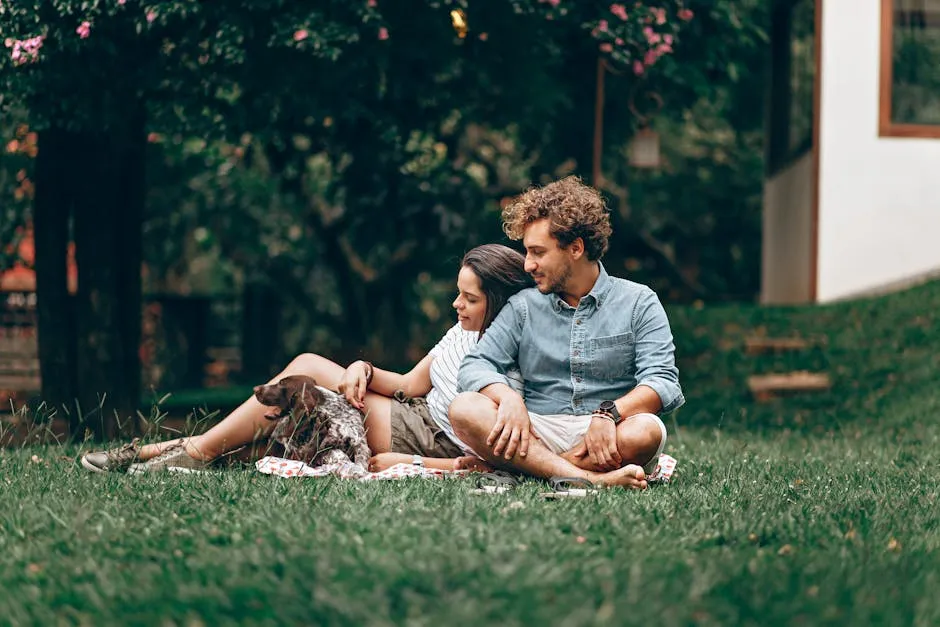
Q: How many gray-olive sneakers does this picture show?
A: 2